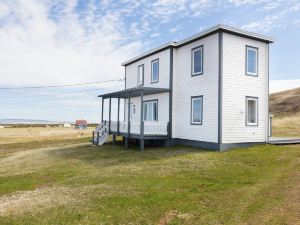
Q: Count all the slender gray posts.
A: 5